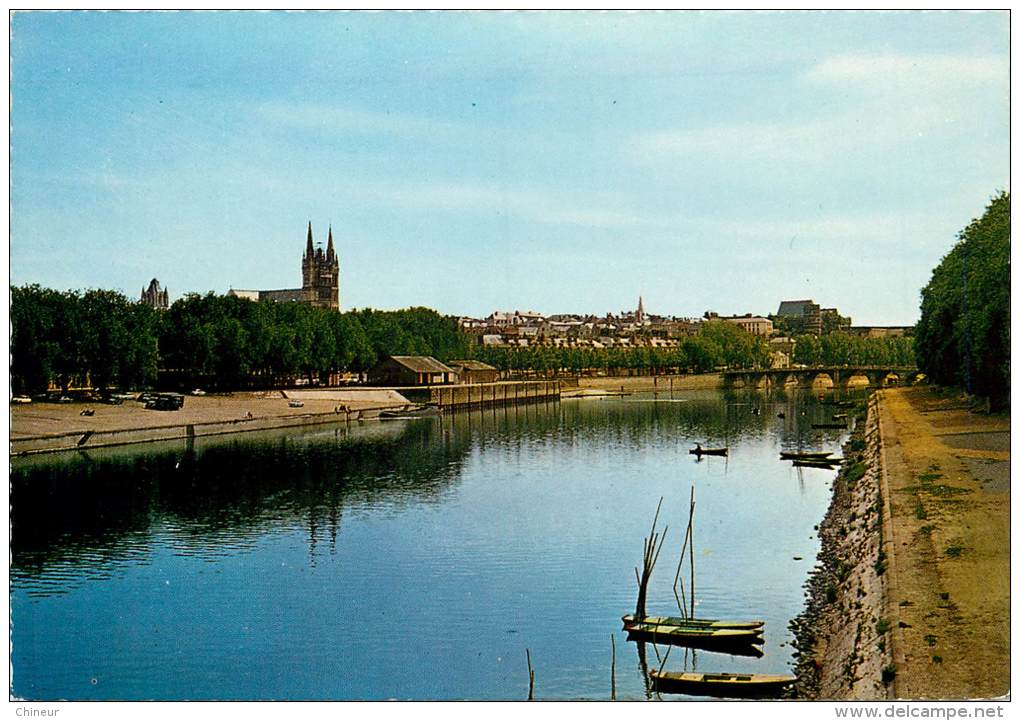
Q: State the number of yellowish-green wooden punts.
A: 3